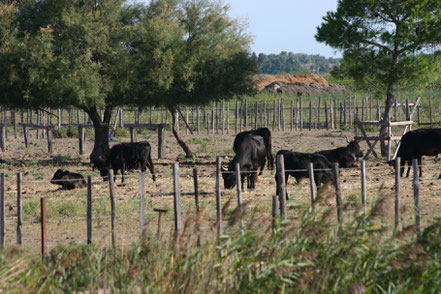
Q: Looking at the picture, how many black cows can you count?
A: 7